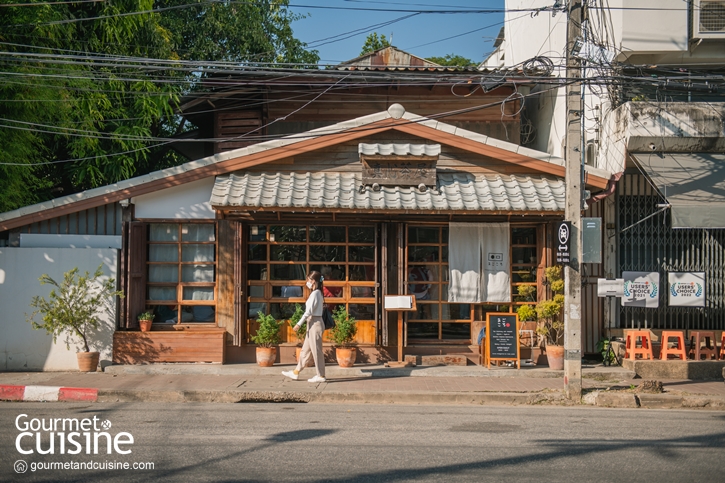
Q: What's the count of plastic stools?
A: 4